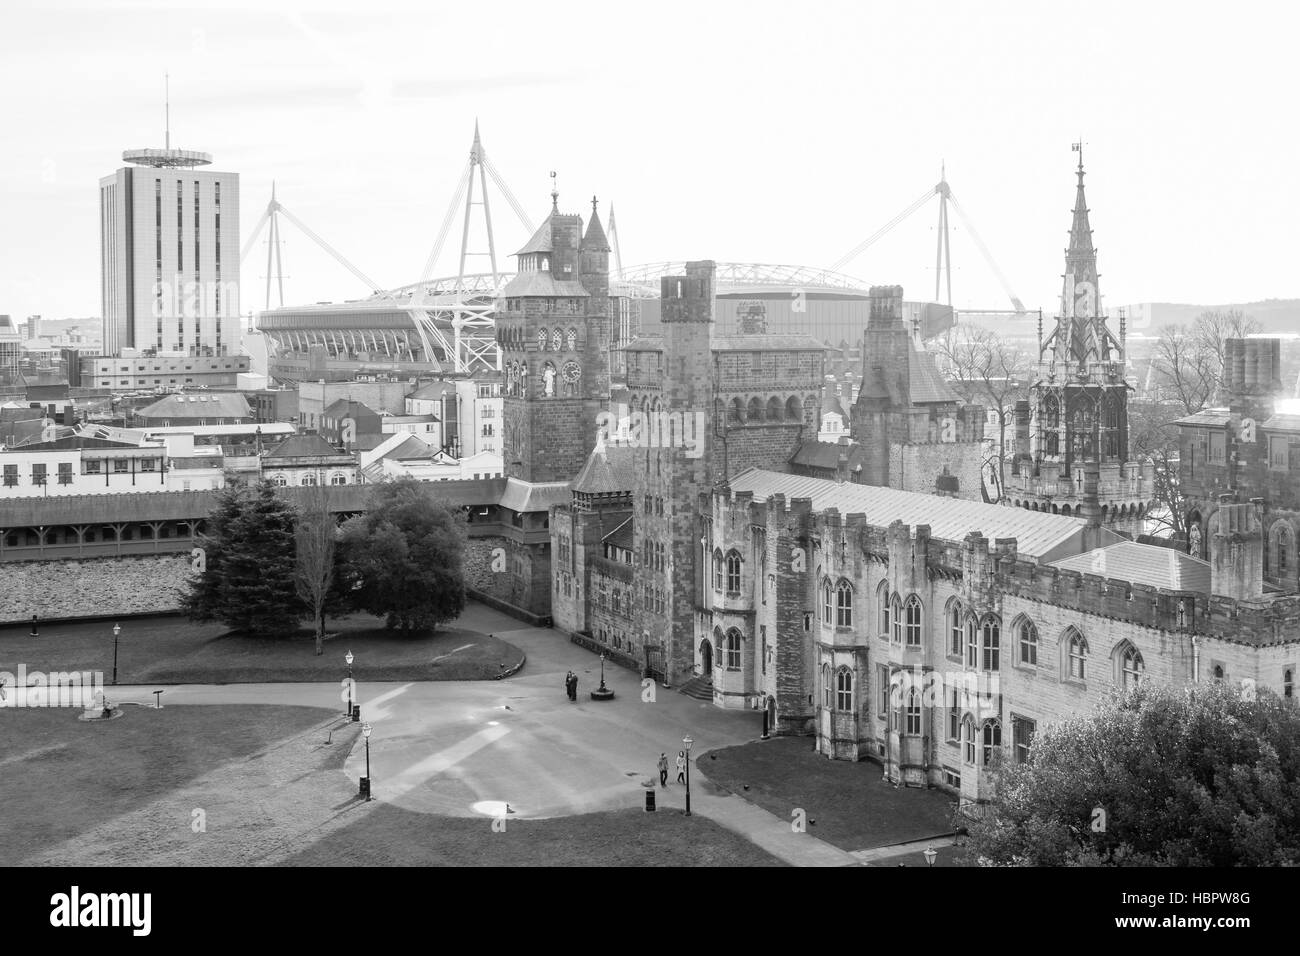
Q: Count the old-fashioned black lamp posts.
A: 6